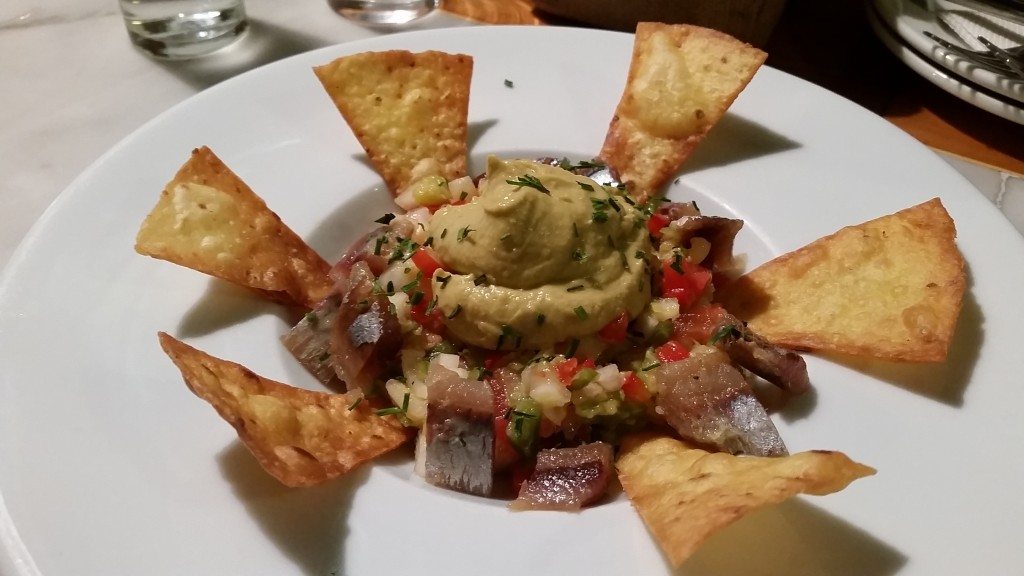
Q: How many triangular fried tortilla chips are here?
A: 6